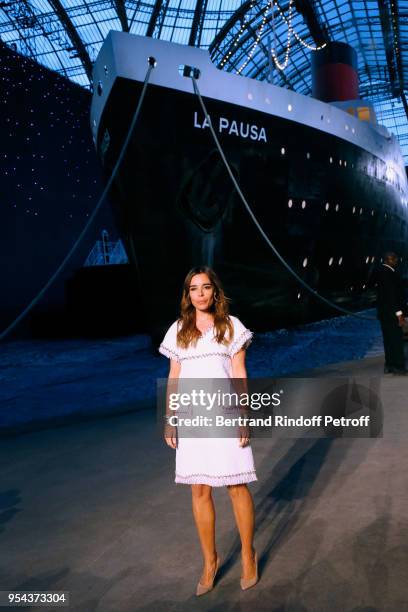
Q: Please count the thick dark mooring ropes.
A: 2